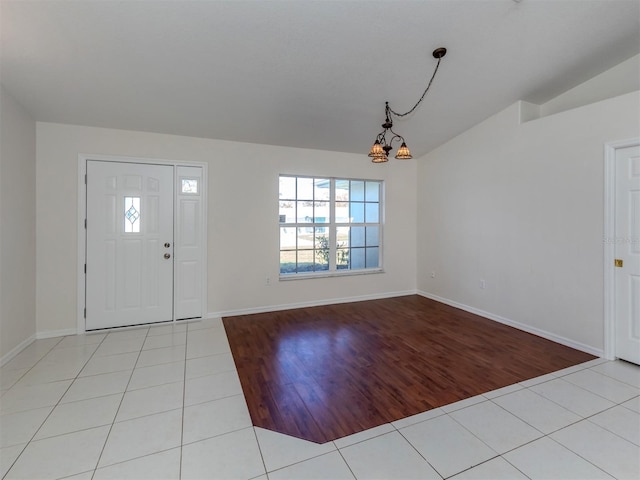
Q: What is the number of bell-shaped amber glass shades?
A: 3